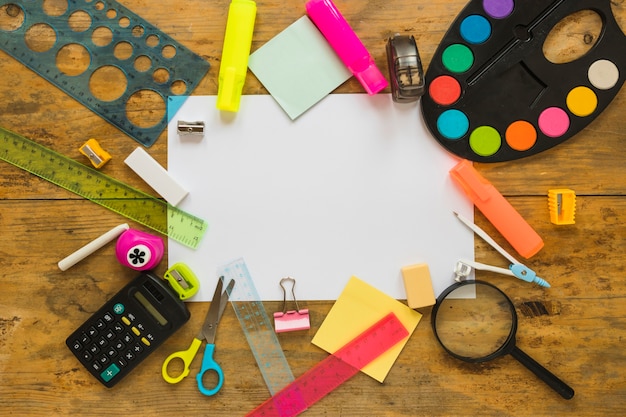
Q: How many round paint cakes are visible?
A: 10